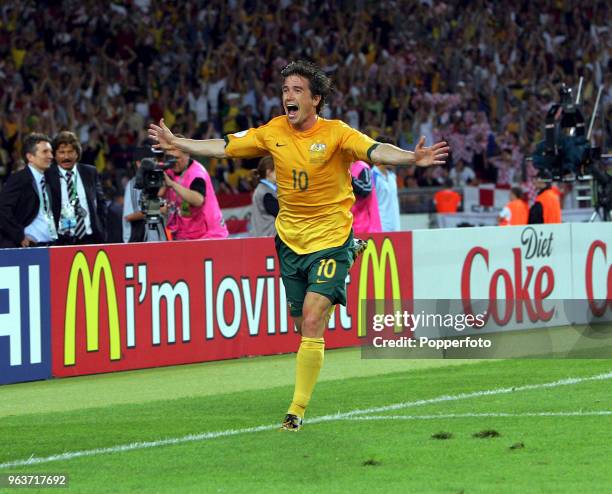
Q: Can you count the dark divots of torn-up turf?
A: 4